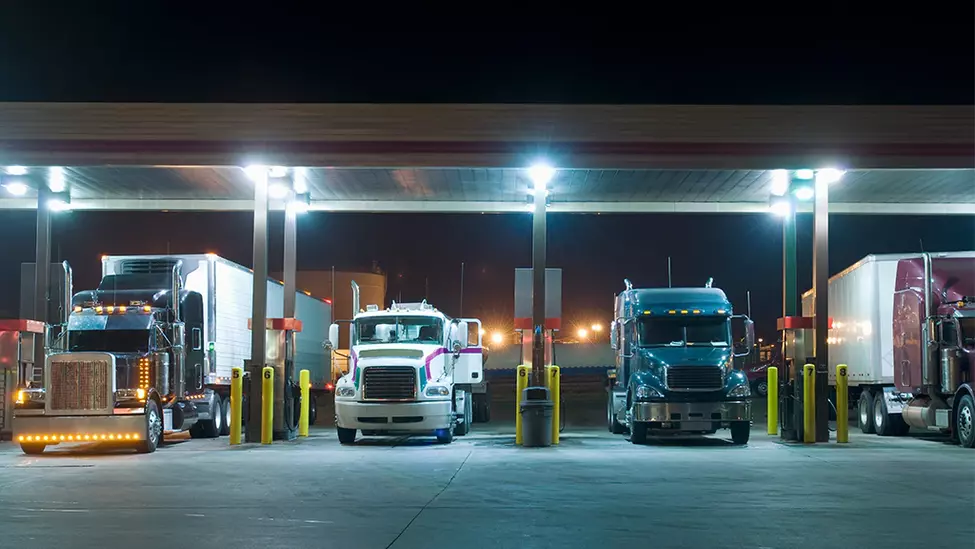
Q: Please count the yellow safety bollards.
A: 8